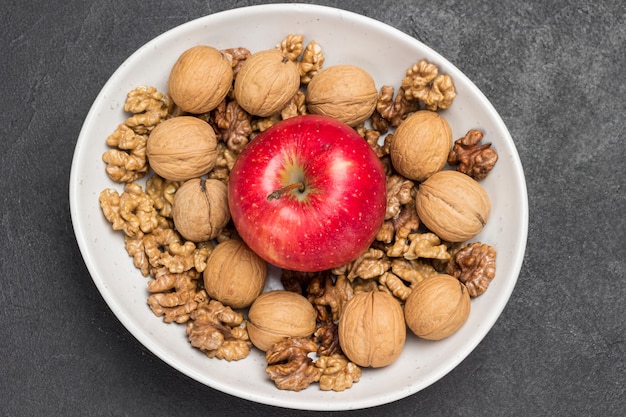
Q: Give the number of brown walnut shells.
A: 11